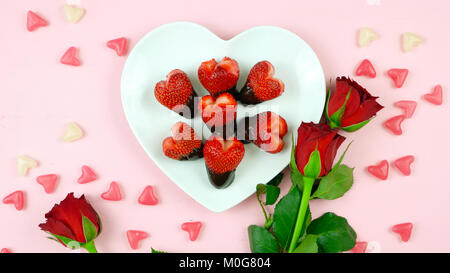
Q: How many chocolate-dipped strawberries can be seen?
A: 7